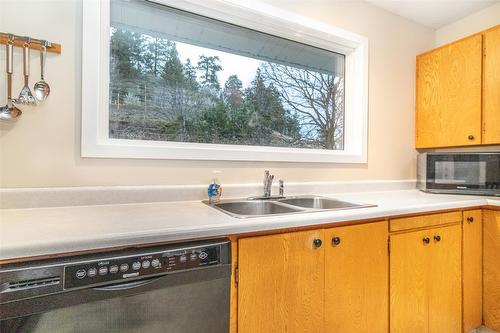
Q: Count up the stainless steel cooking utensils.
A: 3